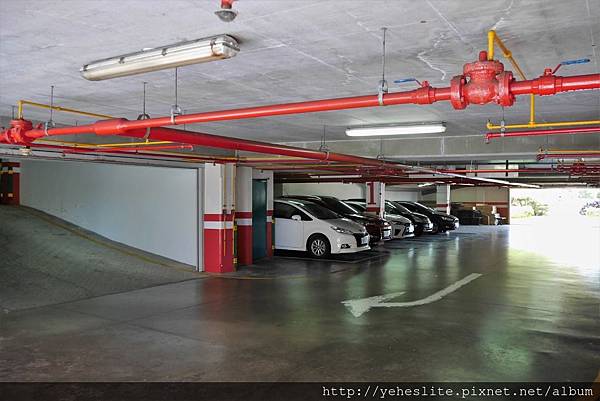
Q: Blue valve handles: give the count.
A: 2